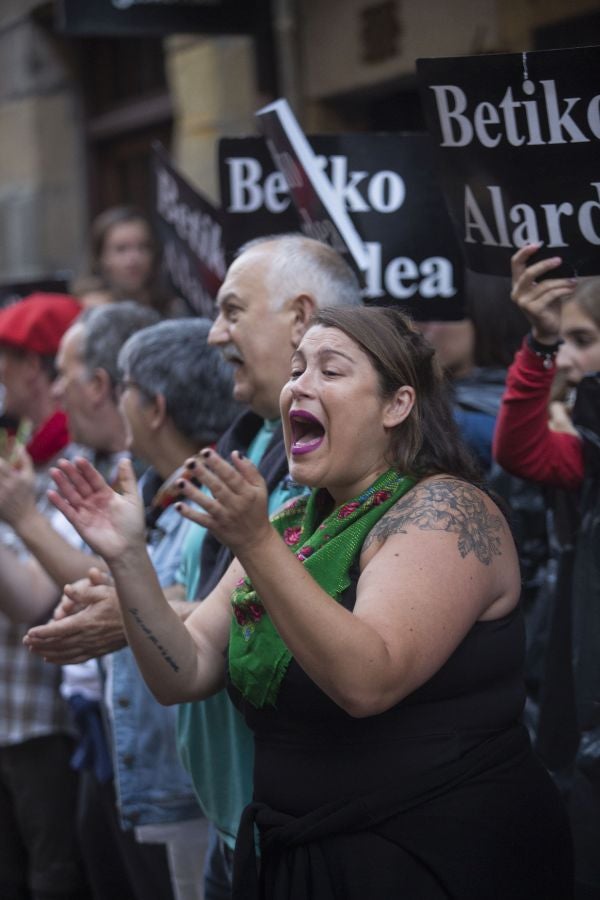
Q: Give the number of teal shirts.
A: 1